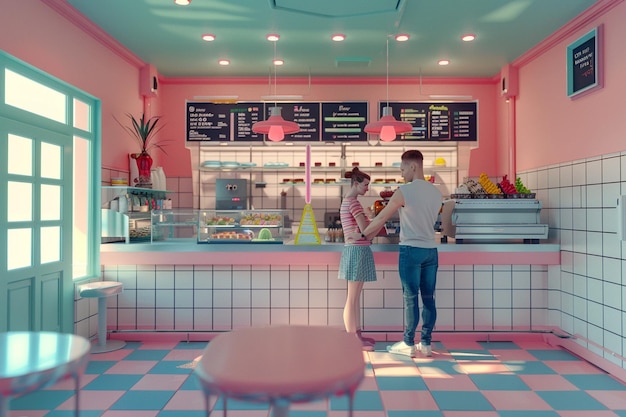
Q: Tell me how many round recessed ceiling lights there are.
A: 9